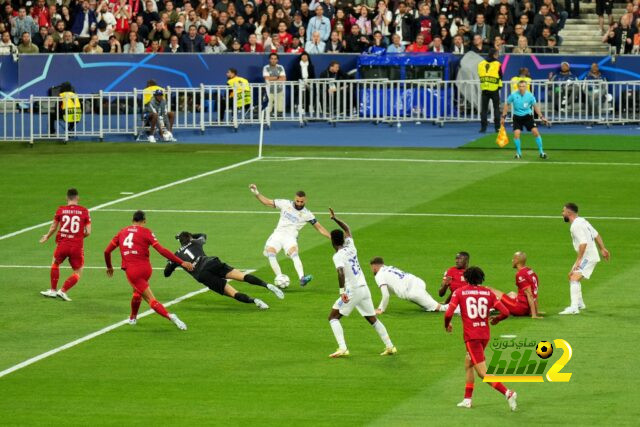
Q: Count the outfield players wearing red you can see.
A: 5